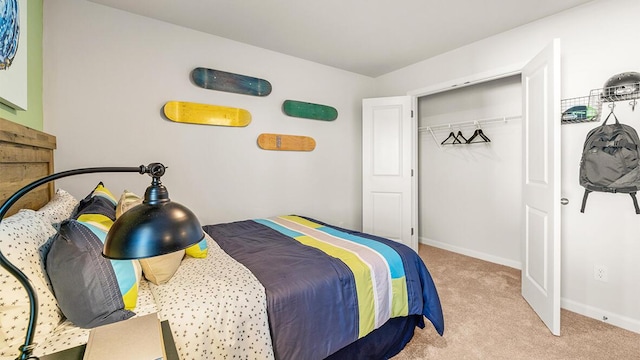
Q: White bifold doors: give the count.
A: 2